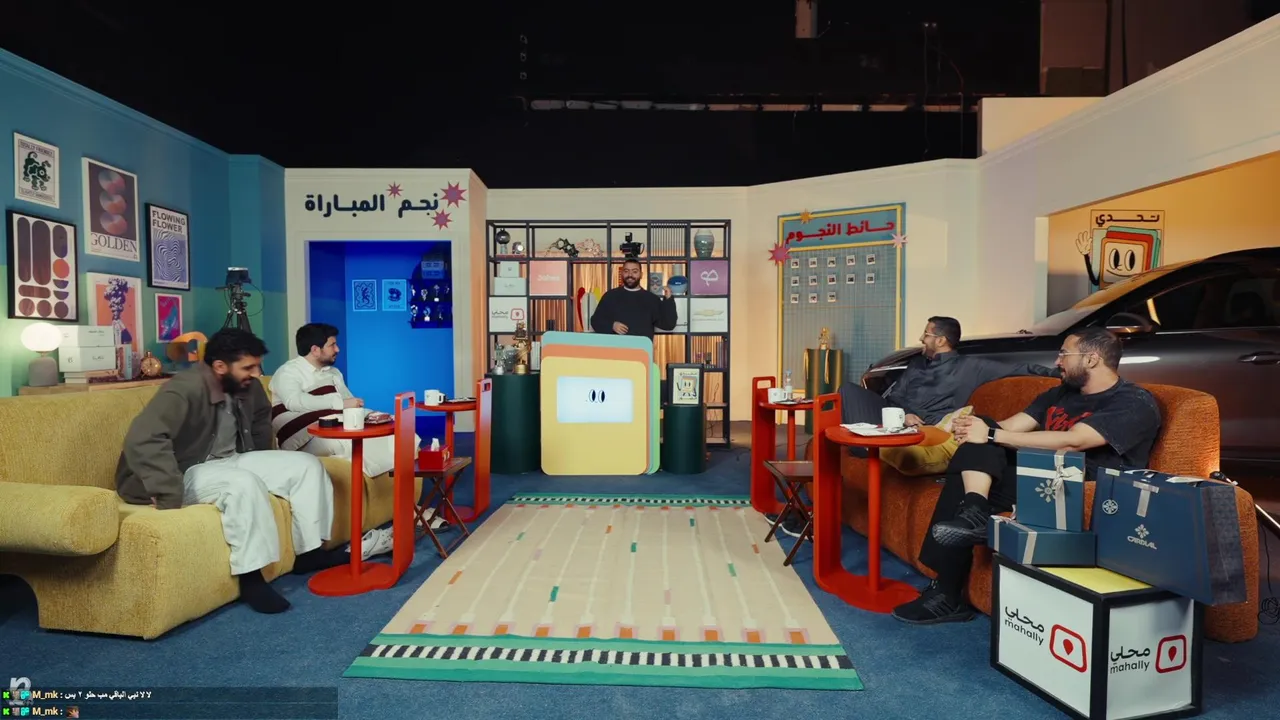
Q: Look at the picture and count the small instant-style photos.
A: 13